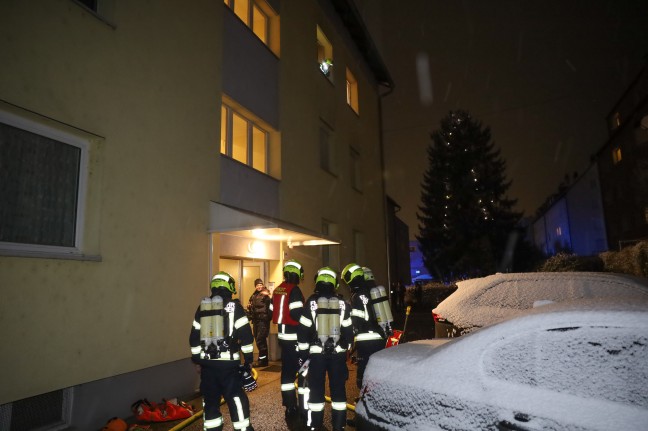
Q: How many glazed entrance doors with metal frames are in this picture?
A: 1